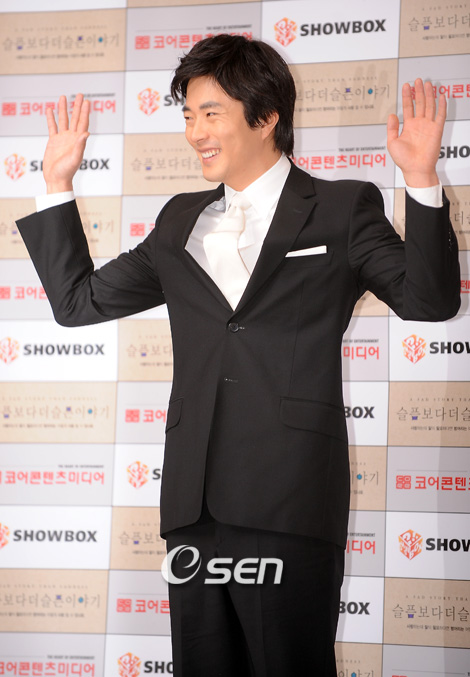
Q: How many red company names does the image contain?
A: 14